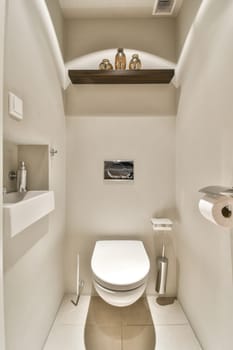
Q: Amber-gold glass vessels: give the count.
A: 3